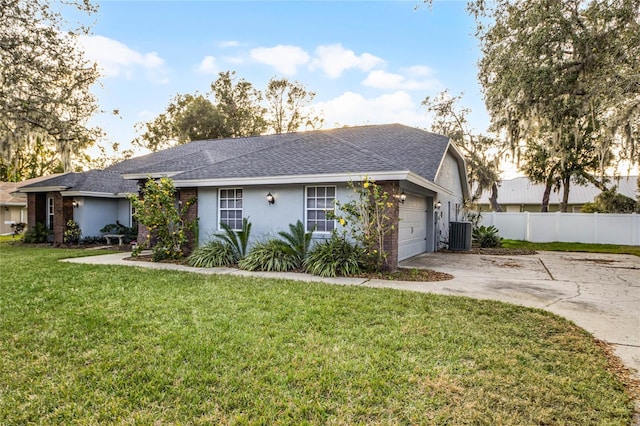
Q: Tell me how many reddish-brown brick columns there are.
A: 5